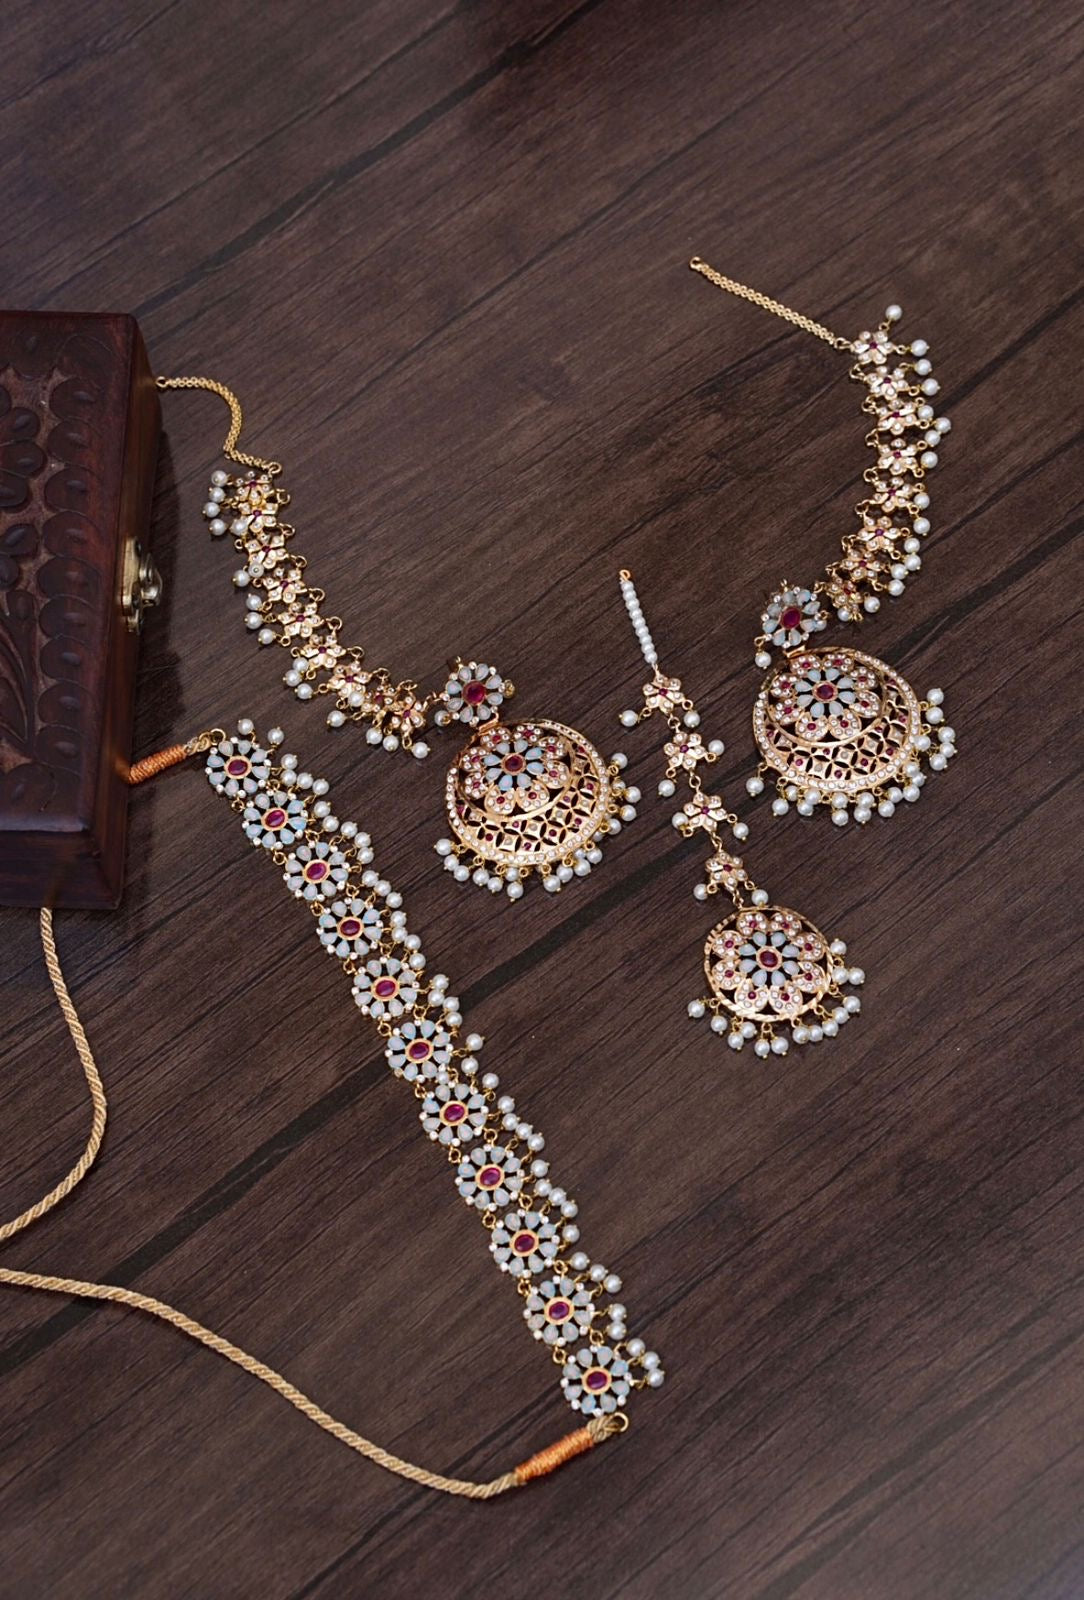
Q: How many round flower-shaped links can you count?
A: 11